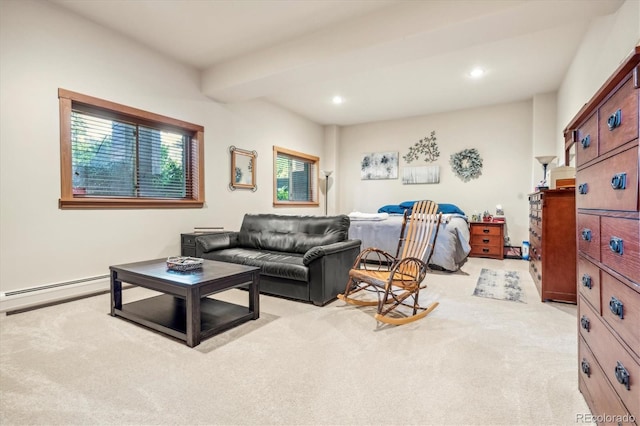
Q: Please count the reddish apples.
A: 0